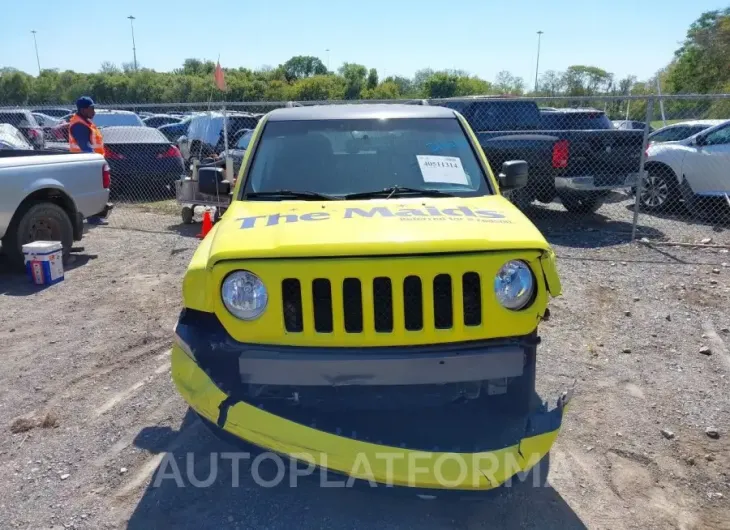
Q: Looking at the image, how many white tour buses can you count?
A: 0